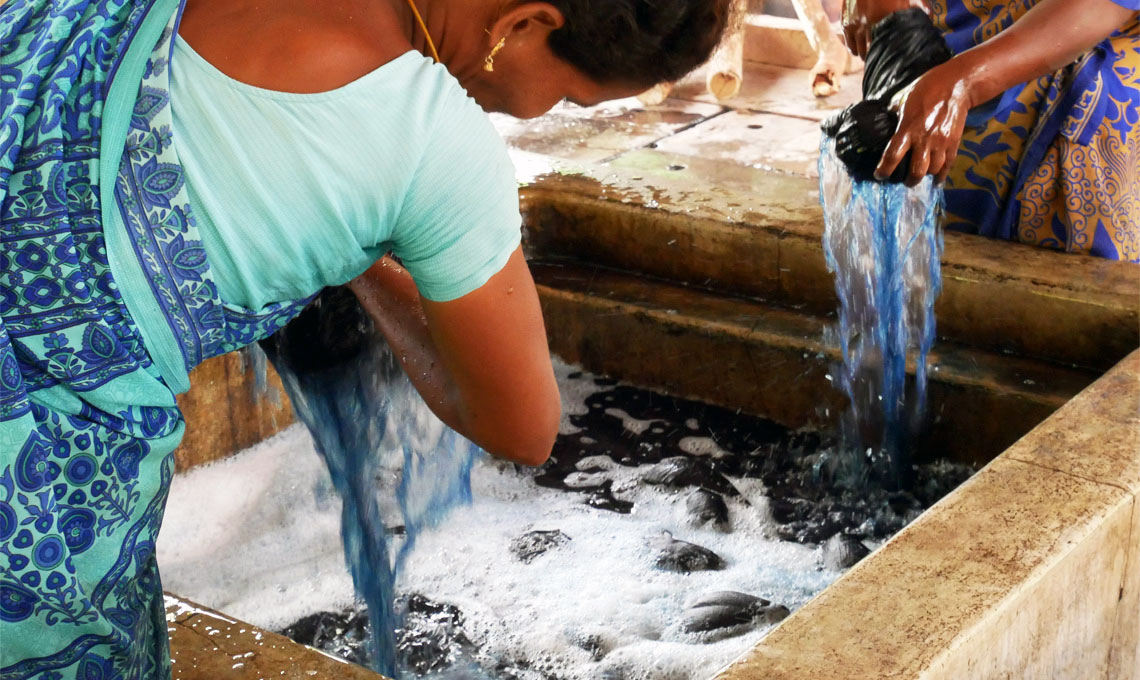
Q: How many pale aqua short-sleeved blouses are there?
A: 1